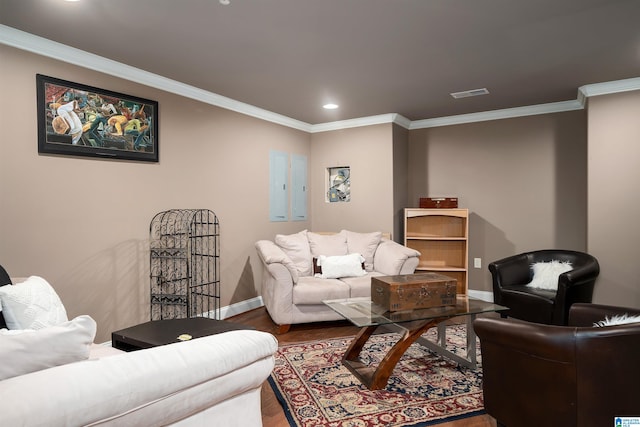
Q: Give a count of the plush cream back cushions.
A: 3